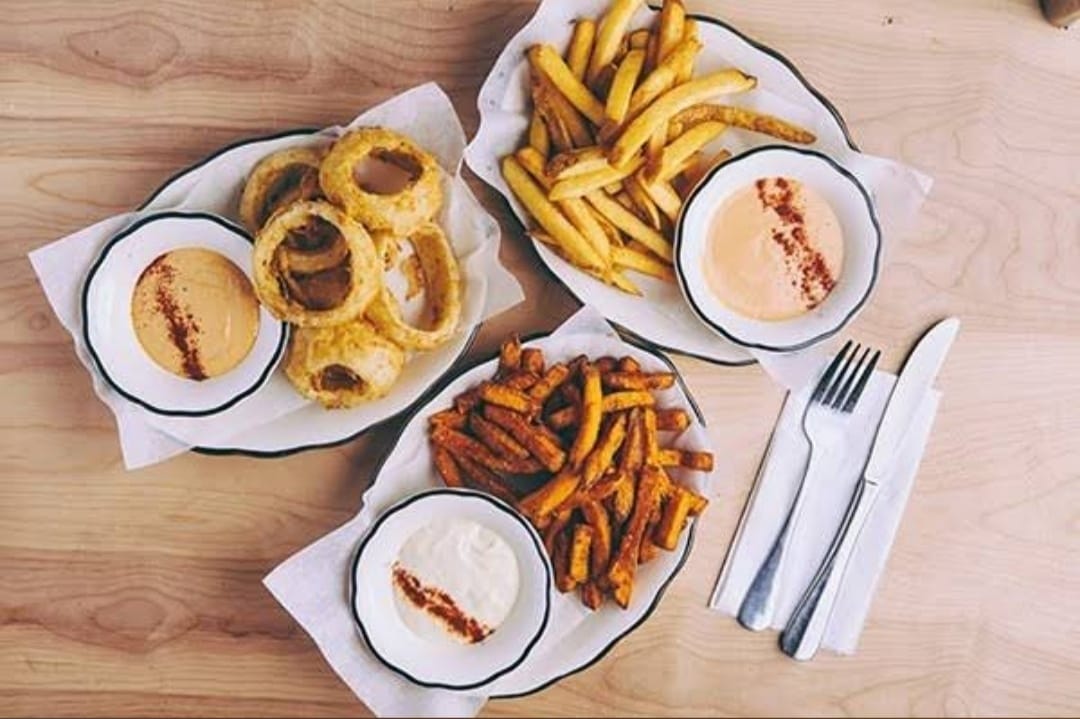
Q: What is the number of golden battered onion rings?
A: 5